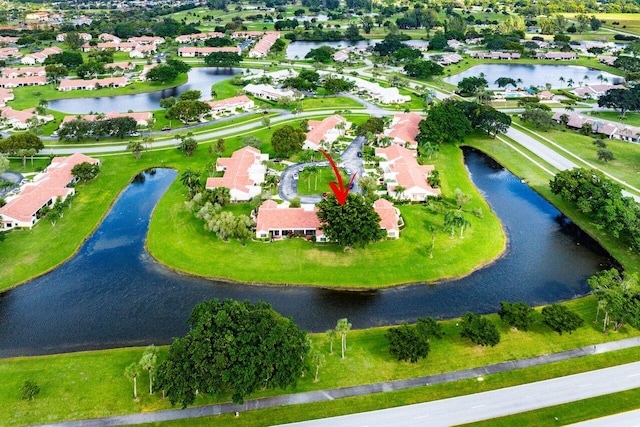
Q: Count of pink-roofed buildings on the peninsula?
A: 5